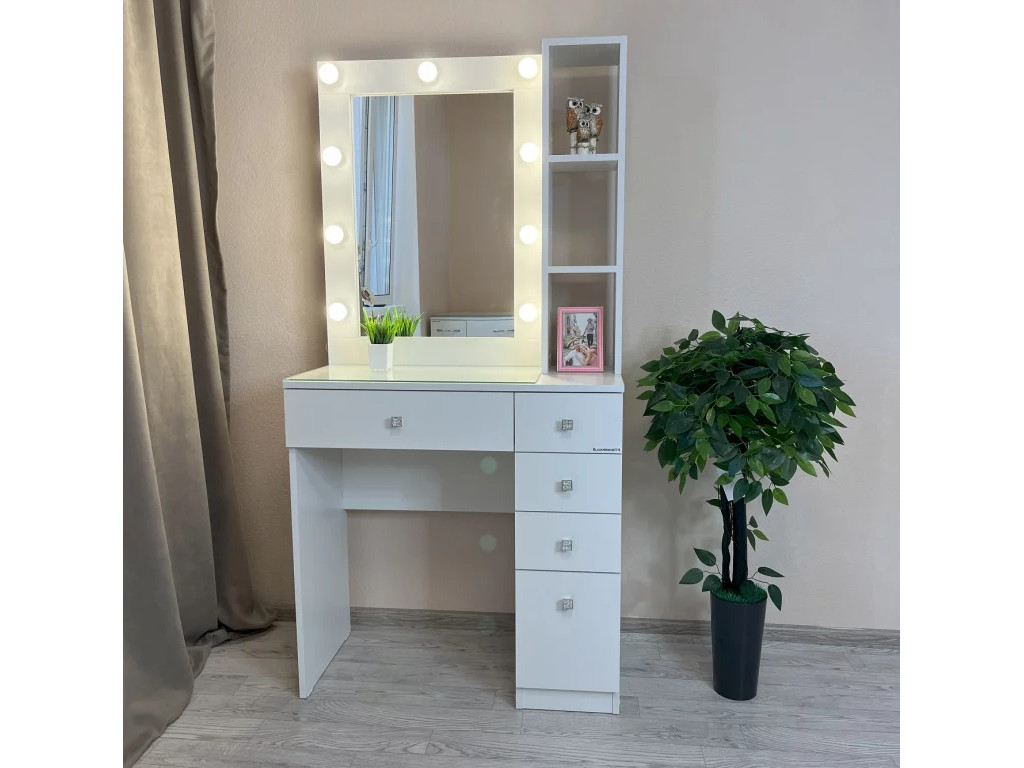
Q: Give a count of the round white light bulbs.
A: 9